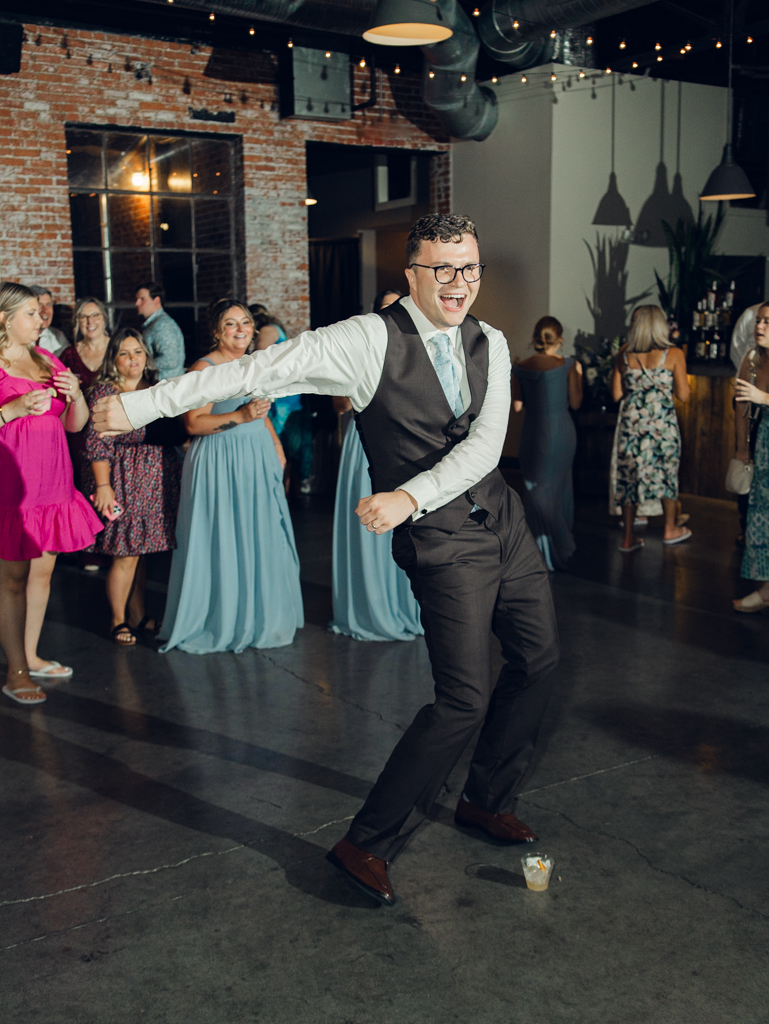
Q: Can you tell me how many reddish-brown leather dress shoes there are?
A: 2